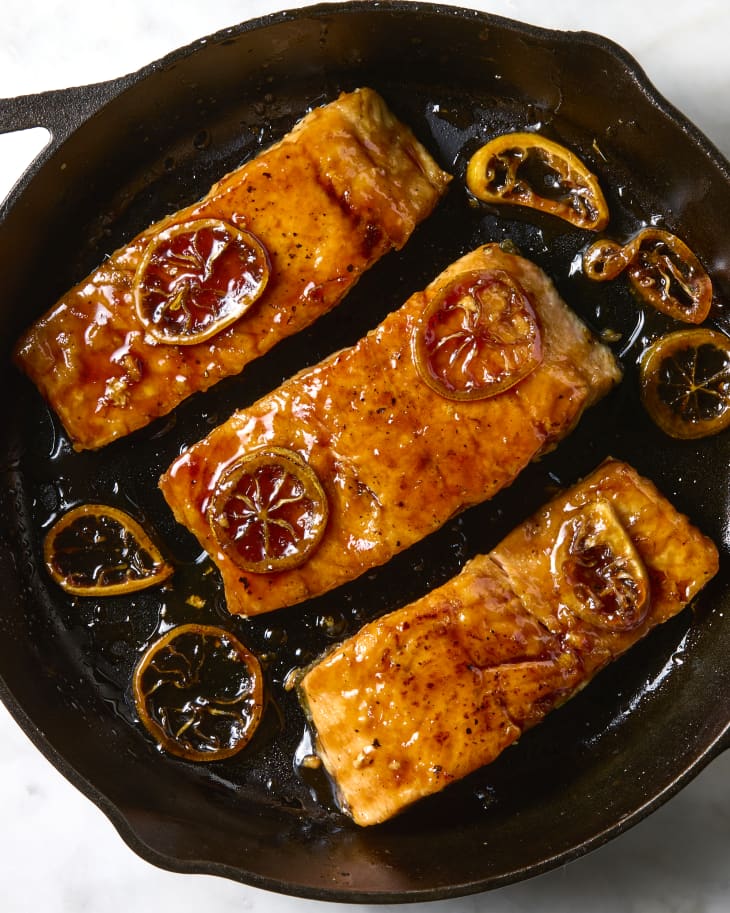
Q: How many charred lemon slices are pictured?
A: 9